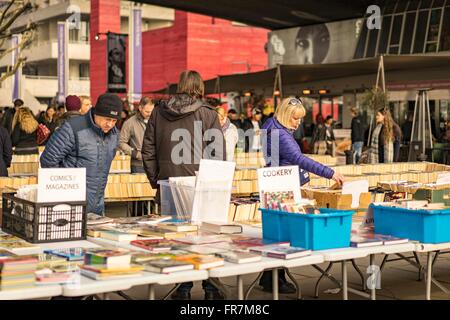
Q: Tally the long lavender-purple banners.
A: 3